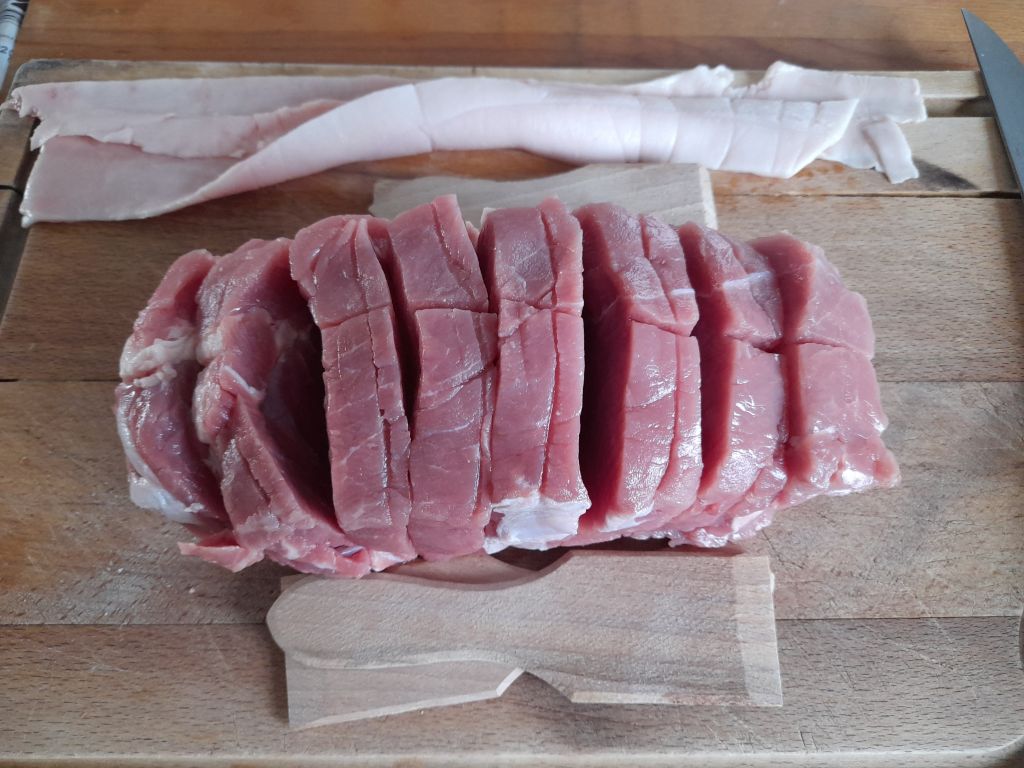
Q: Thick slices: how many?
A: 8